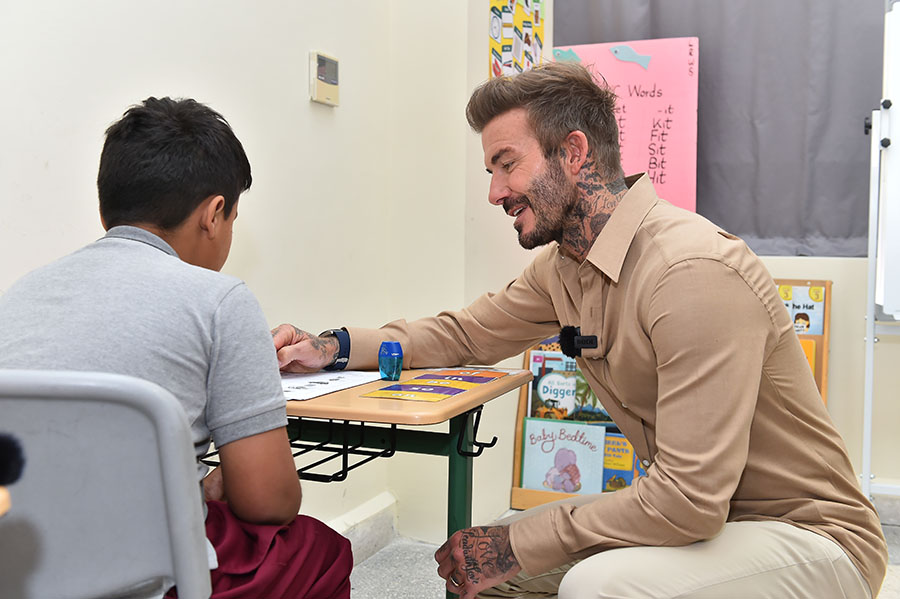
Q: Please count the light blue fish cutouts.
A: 2